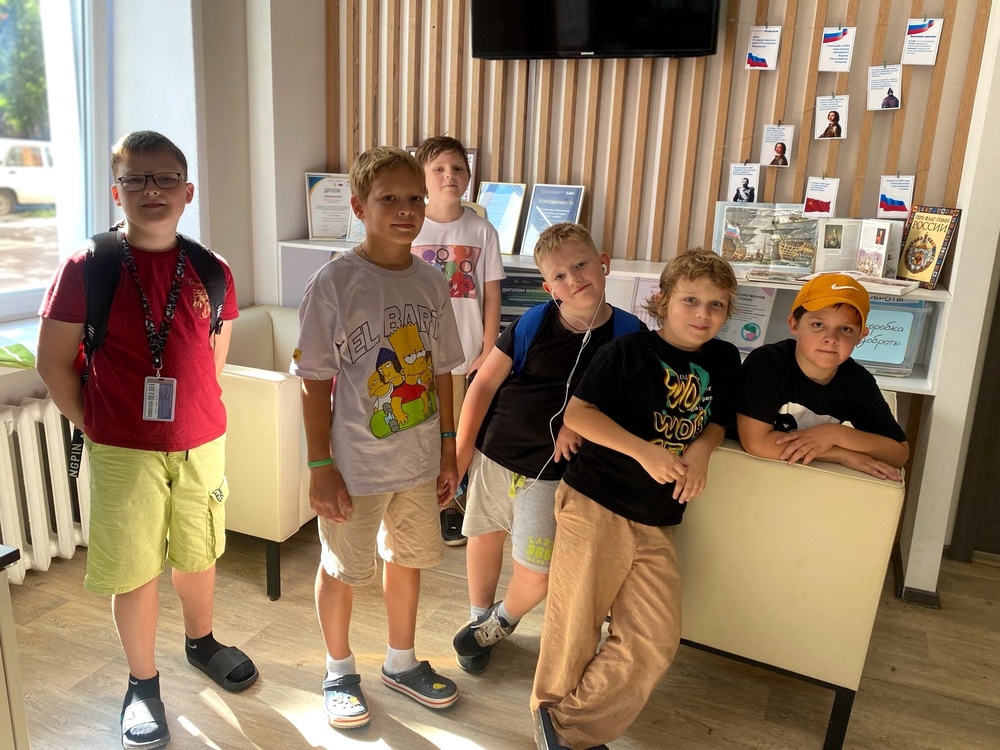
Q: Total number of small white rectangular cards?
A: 9